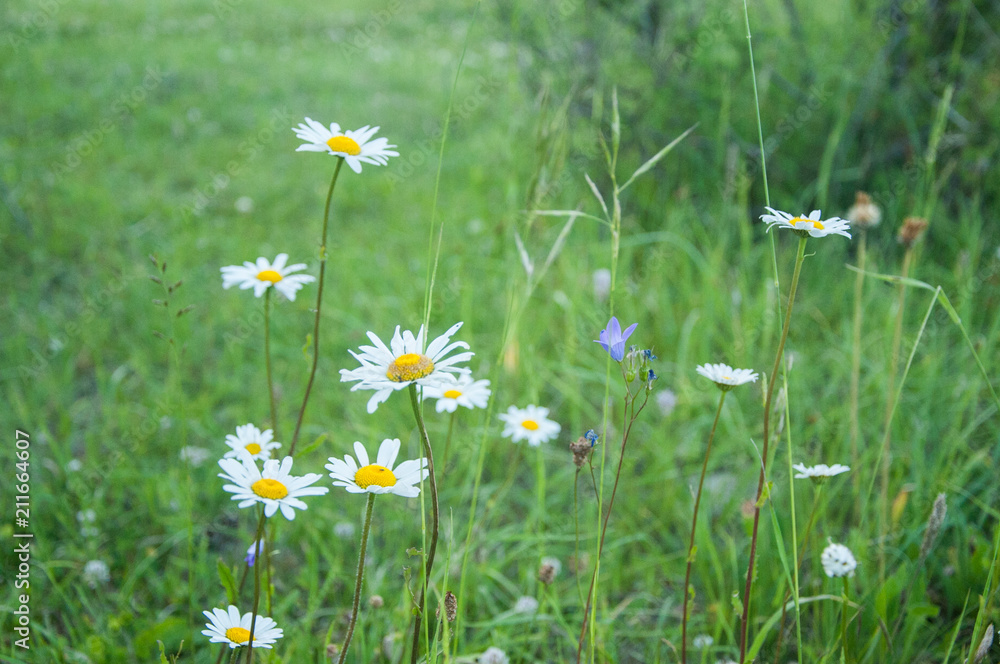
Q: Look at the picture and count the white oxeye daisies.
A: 12